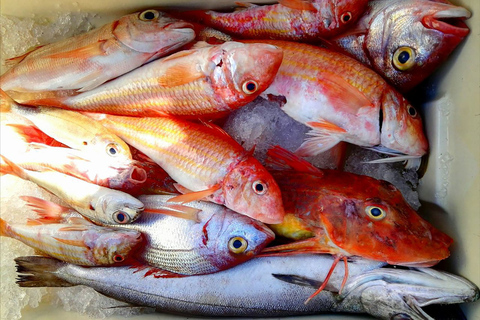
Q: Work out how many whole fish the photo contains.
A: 13